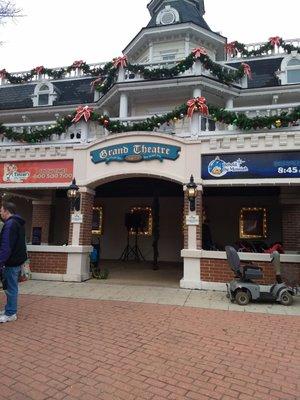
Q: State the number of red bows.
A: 11